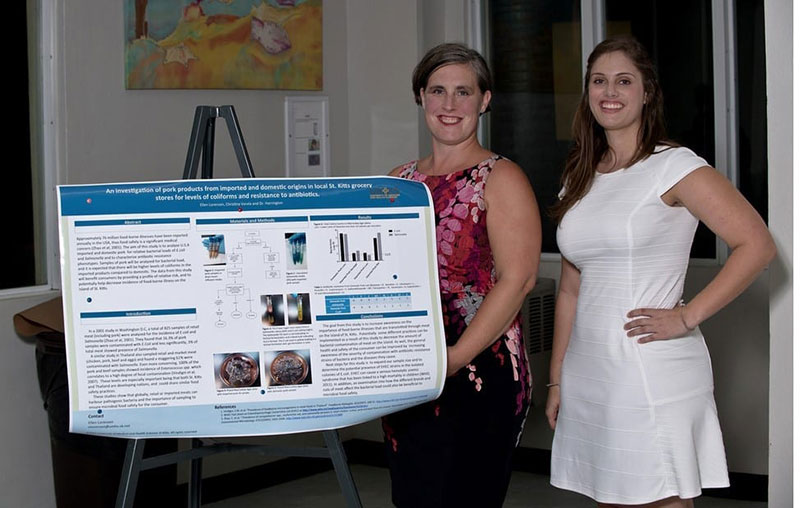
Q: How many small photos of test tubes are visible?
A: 4